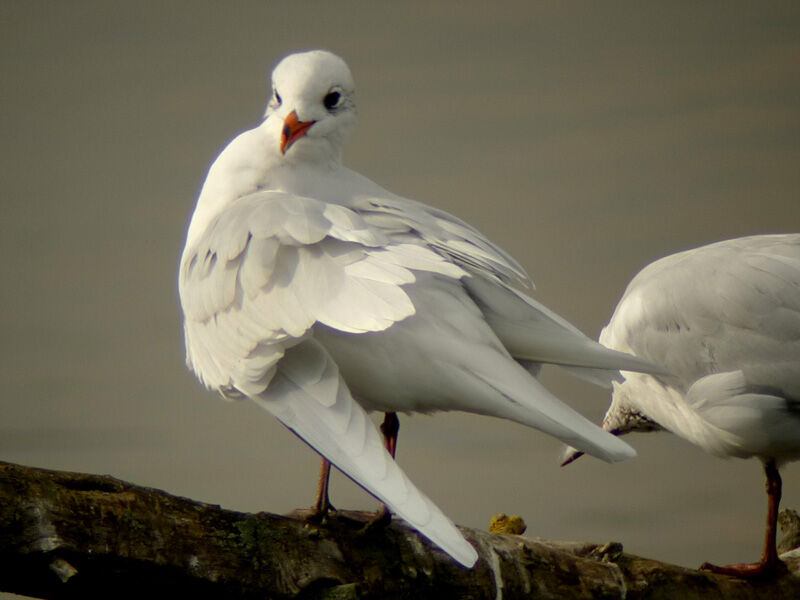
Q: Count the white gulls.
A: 2